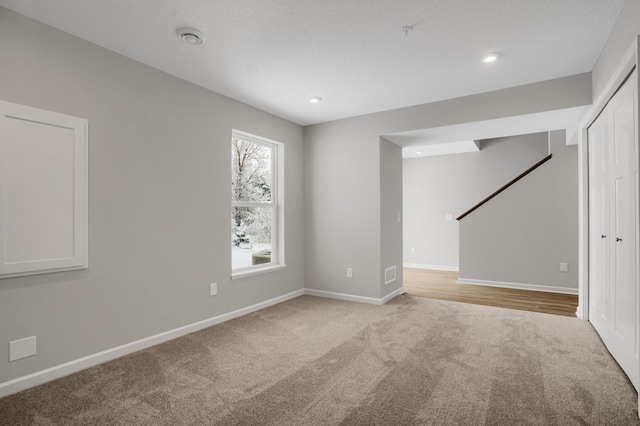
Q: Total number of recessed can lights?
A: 3